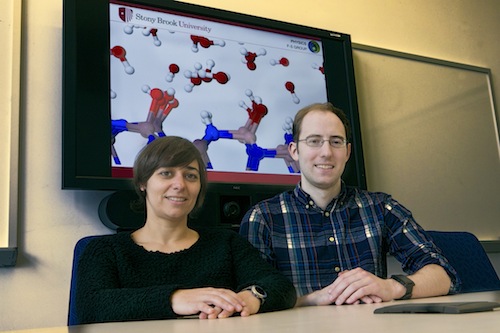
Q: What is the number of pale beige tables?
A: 1